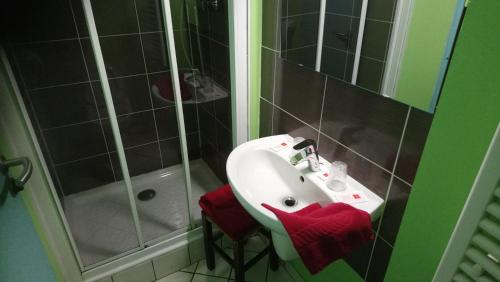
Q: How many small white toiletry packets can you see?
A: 3